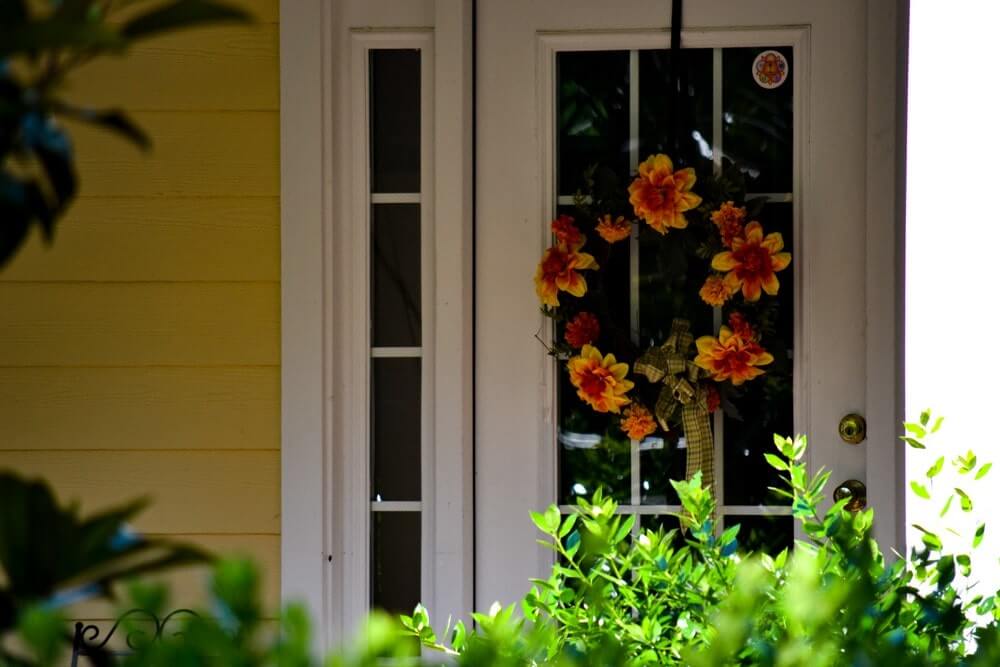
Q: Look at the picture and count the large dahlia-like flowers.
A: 5